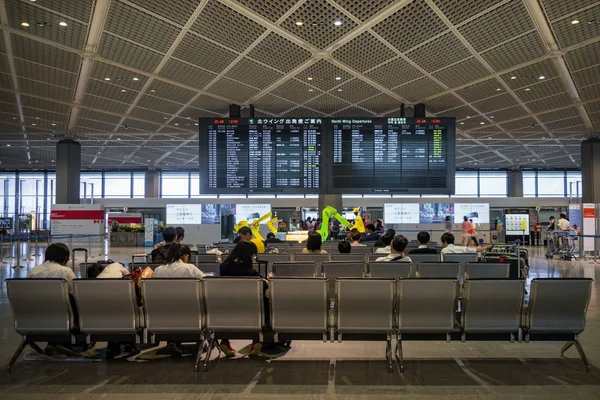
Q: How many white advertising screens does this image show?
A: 4